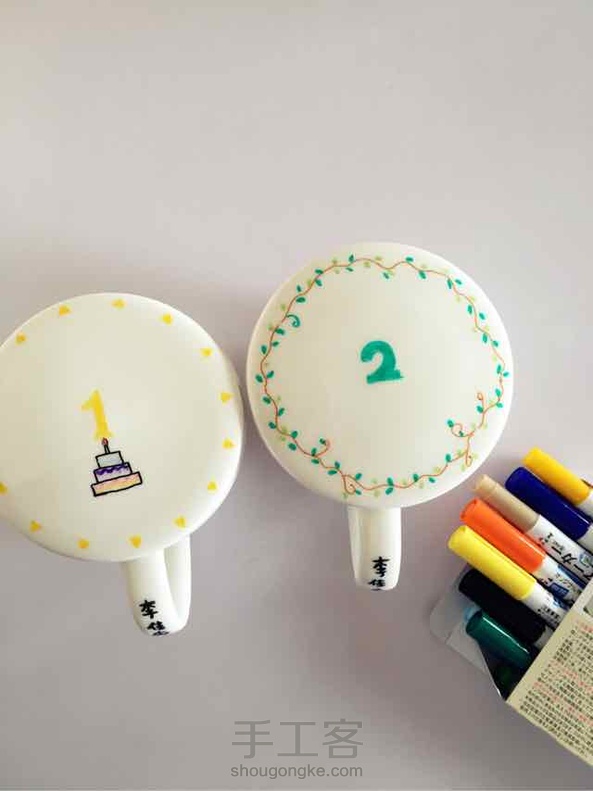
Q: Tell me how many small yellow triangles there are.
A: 13